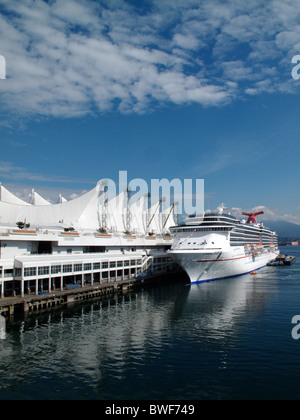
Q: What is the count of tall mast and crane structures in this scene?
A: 5